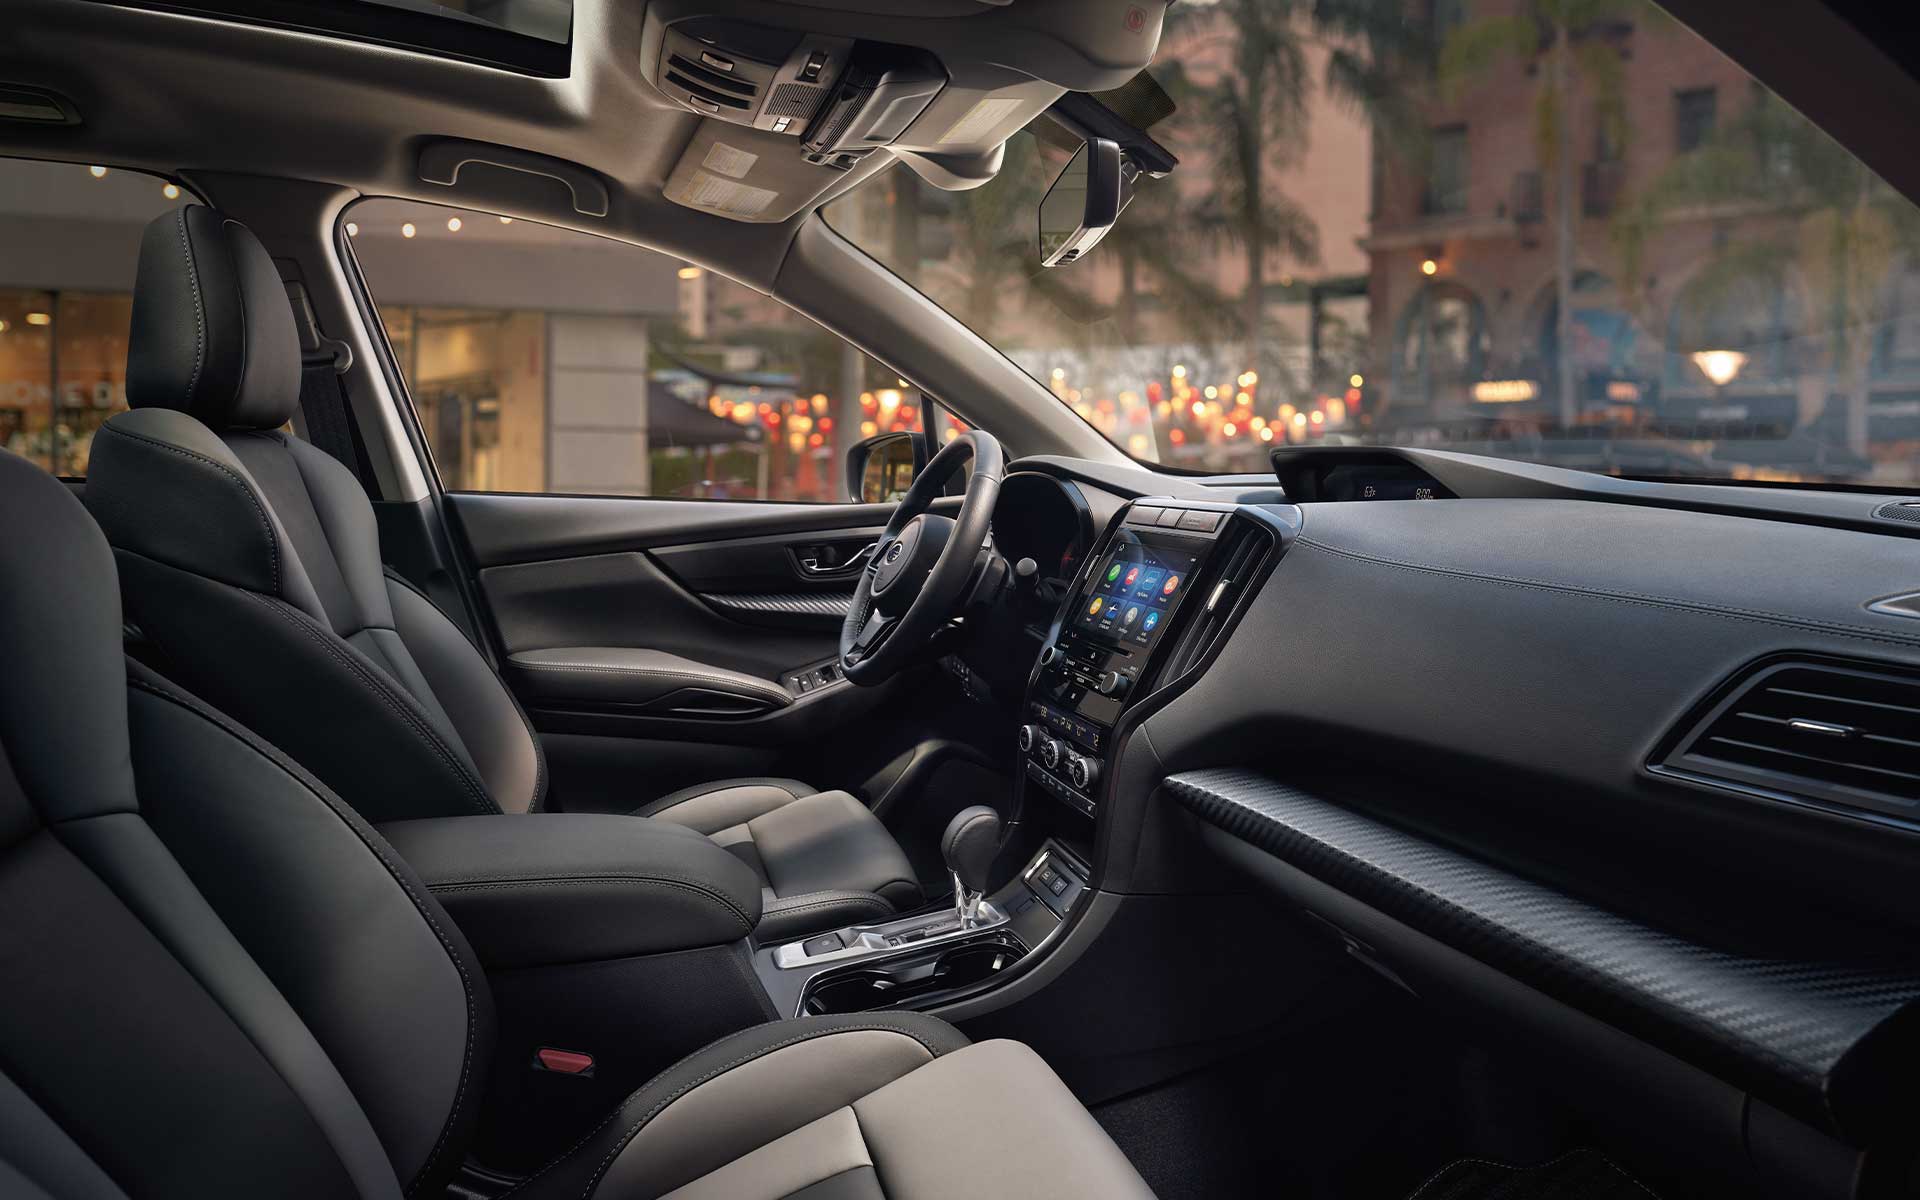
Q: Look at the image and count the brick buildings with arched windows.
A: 1